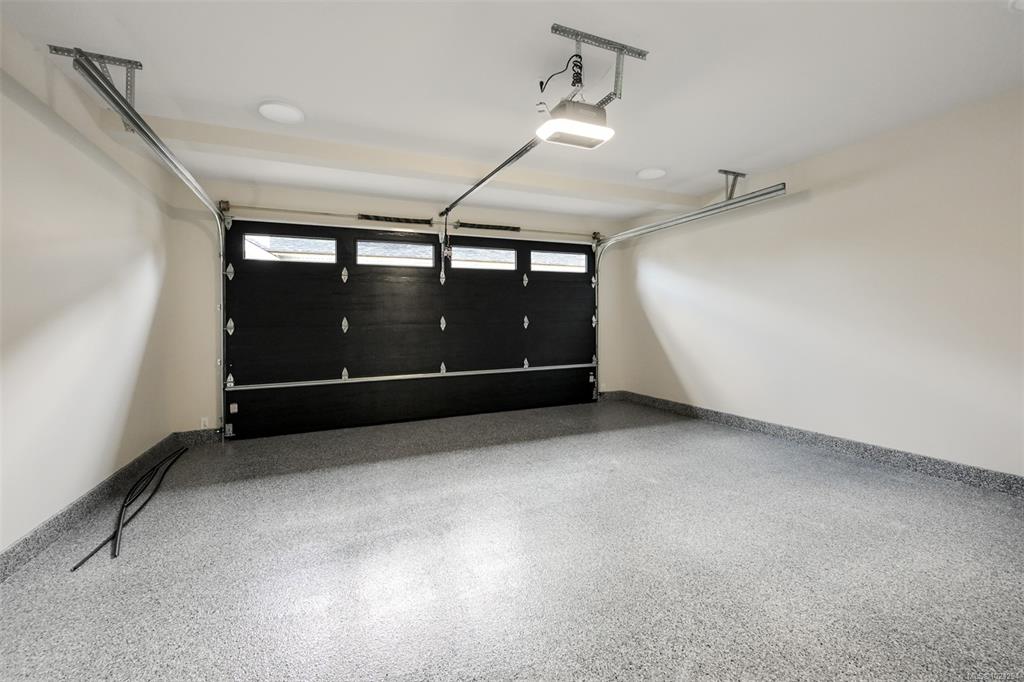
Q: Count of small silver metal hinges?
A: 15